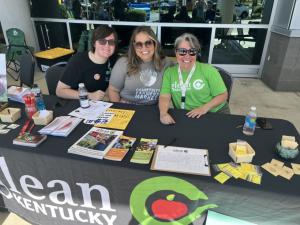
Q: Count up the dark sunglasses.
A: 3